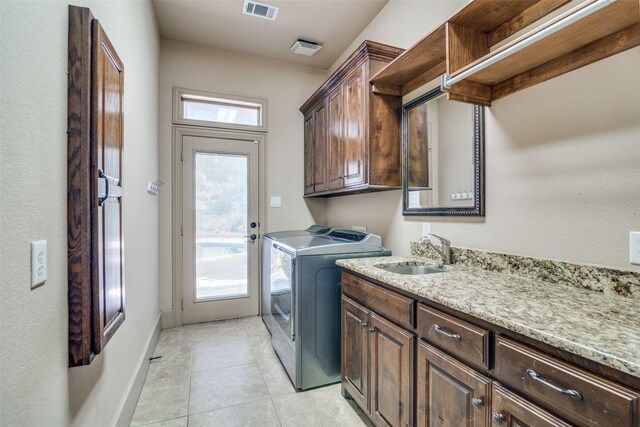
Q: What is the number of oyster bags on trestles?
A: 0